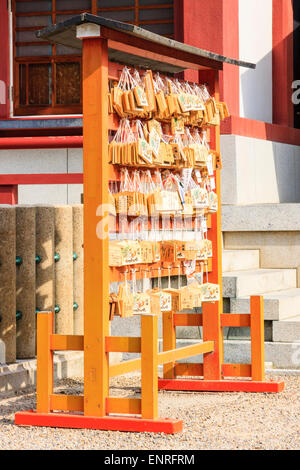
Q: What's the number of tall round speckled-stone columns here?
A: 5